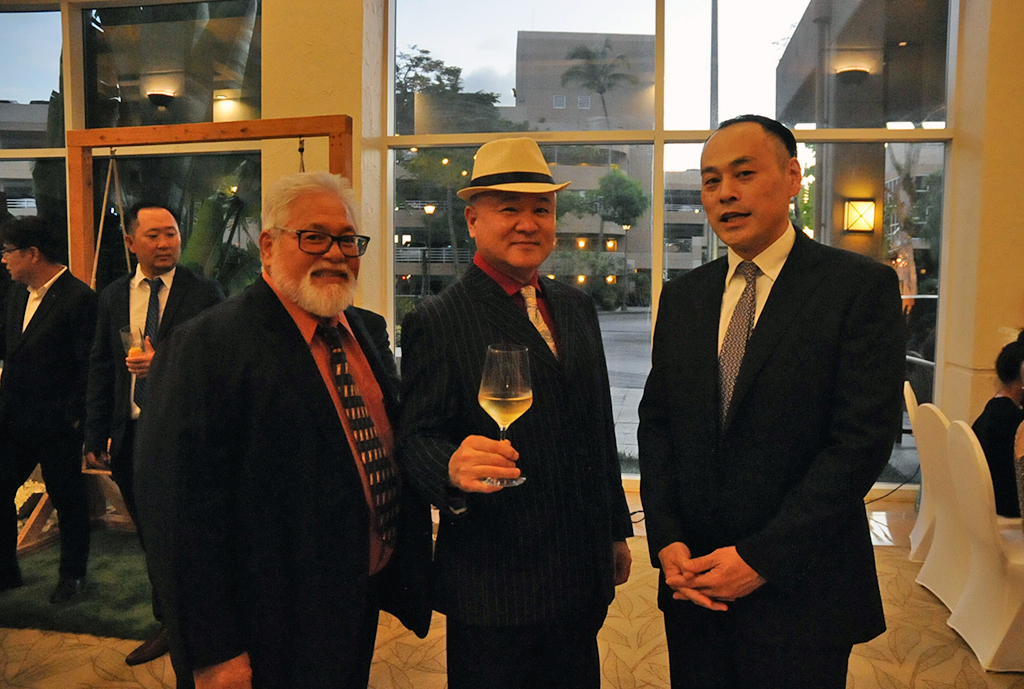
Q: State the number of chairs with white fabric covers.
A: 3